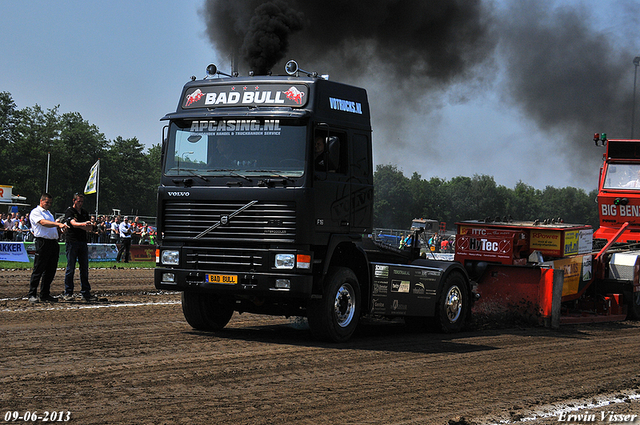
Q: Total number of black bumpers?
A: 1